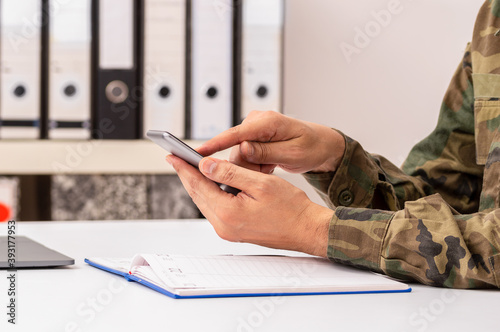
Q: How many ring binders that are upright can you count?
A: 6